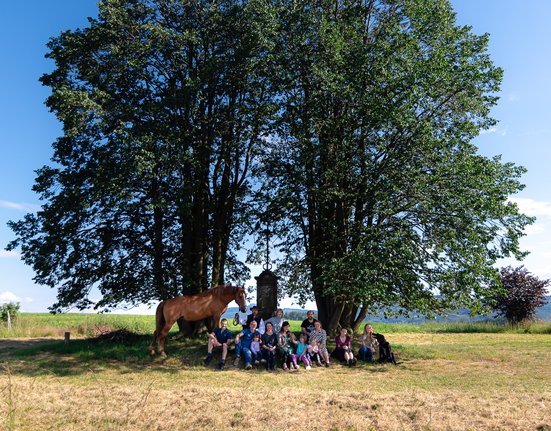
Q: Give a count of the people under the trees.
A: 13